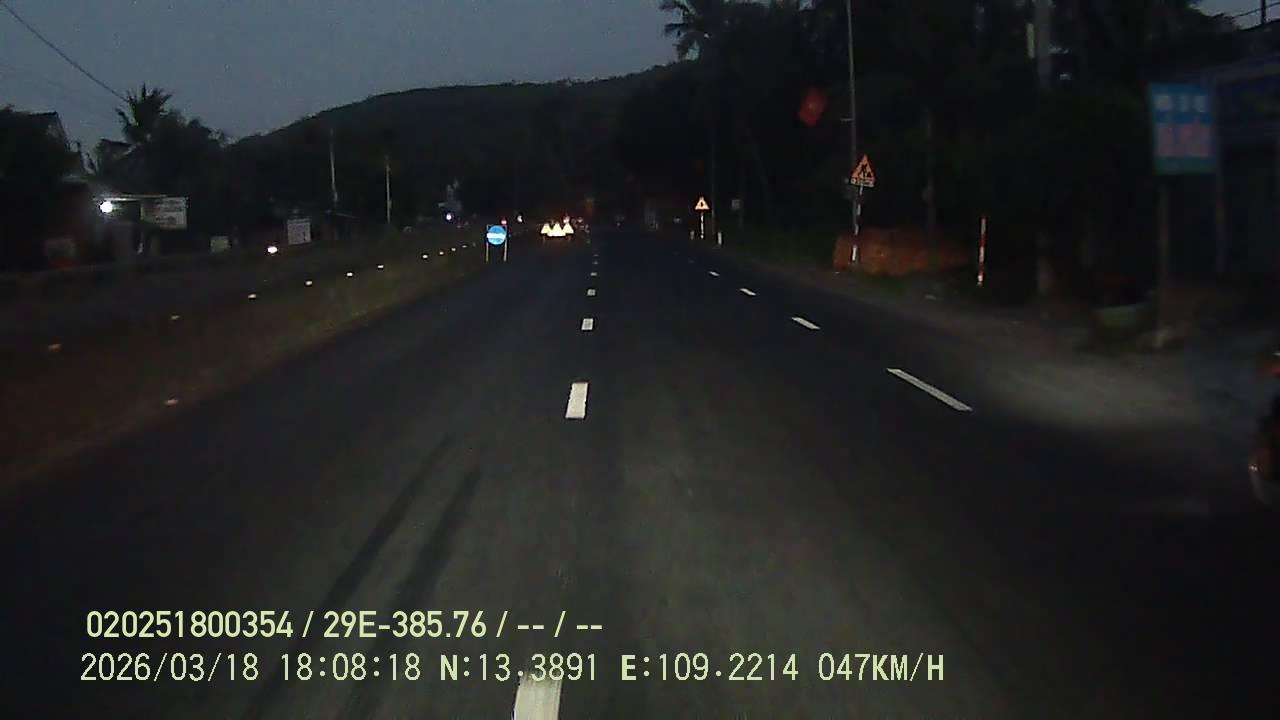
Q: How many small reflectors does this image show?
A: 11